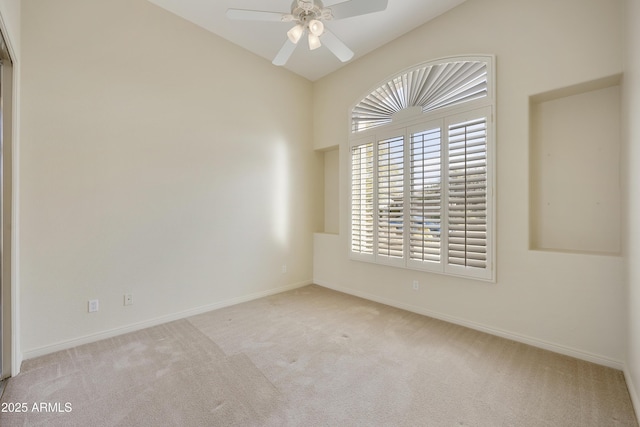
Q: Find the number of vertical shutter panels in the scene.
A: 4